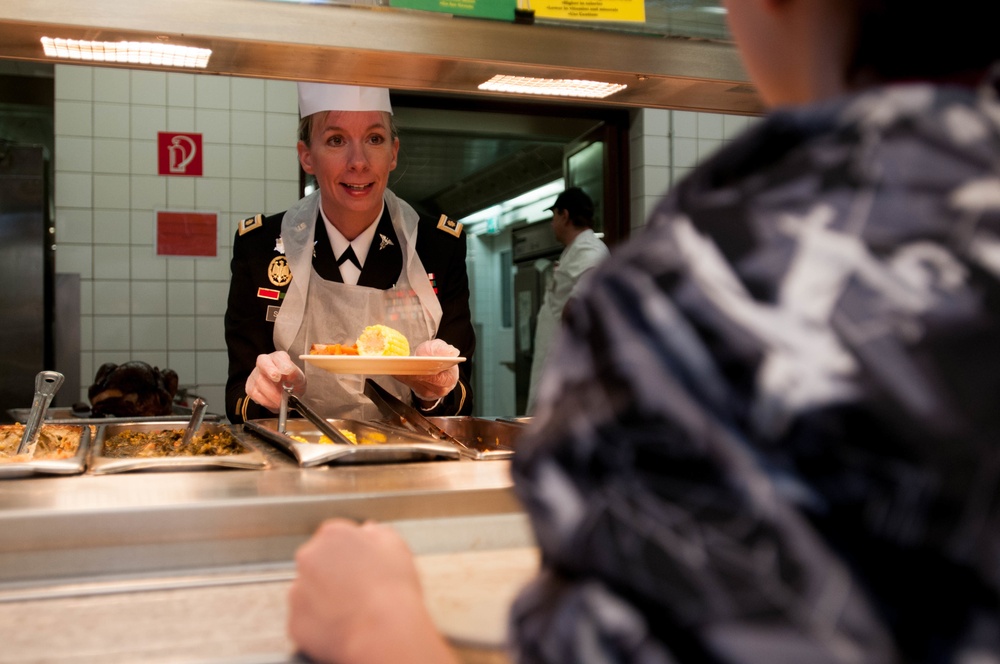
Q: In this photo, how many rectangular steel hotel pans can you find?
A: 4